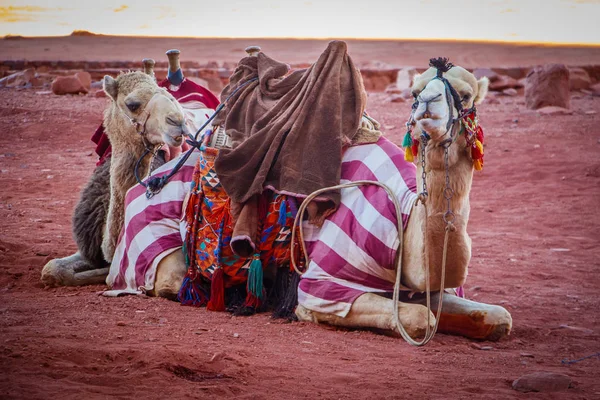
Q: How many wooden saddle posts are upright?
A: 3